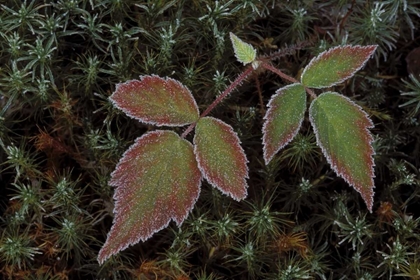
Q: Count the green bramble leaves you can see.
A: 7